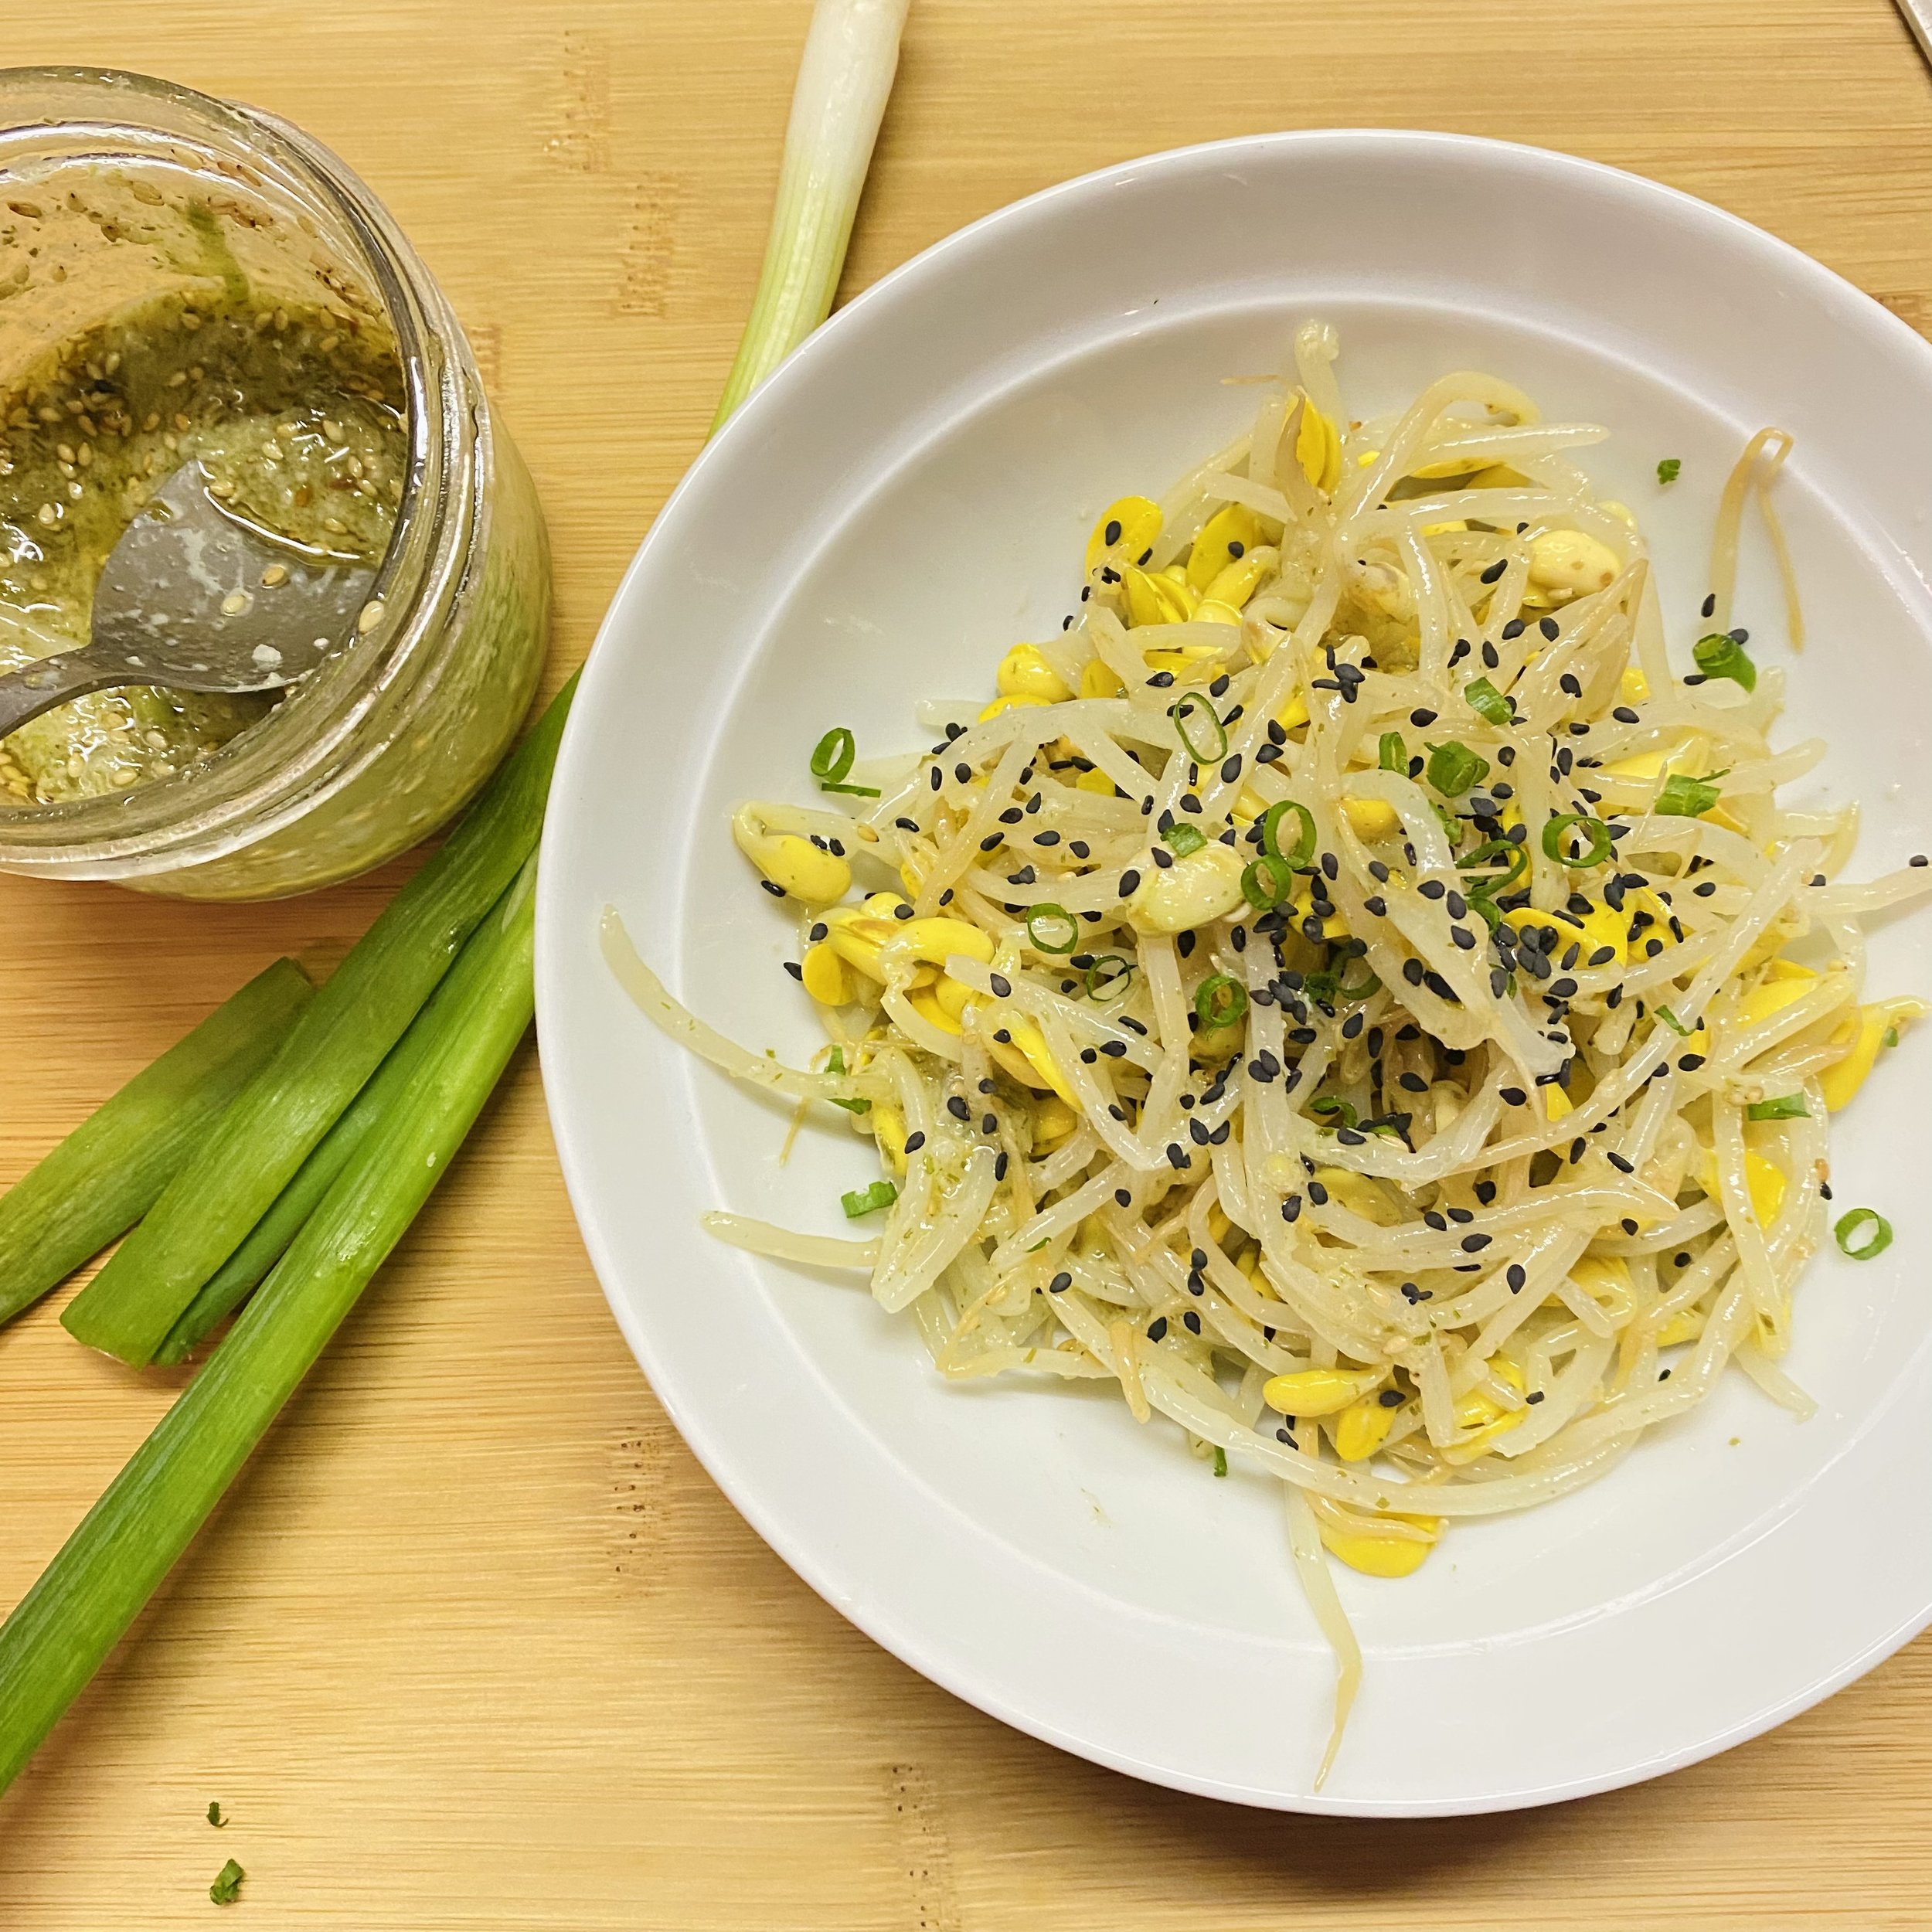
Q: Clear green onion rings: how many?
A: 9